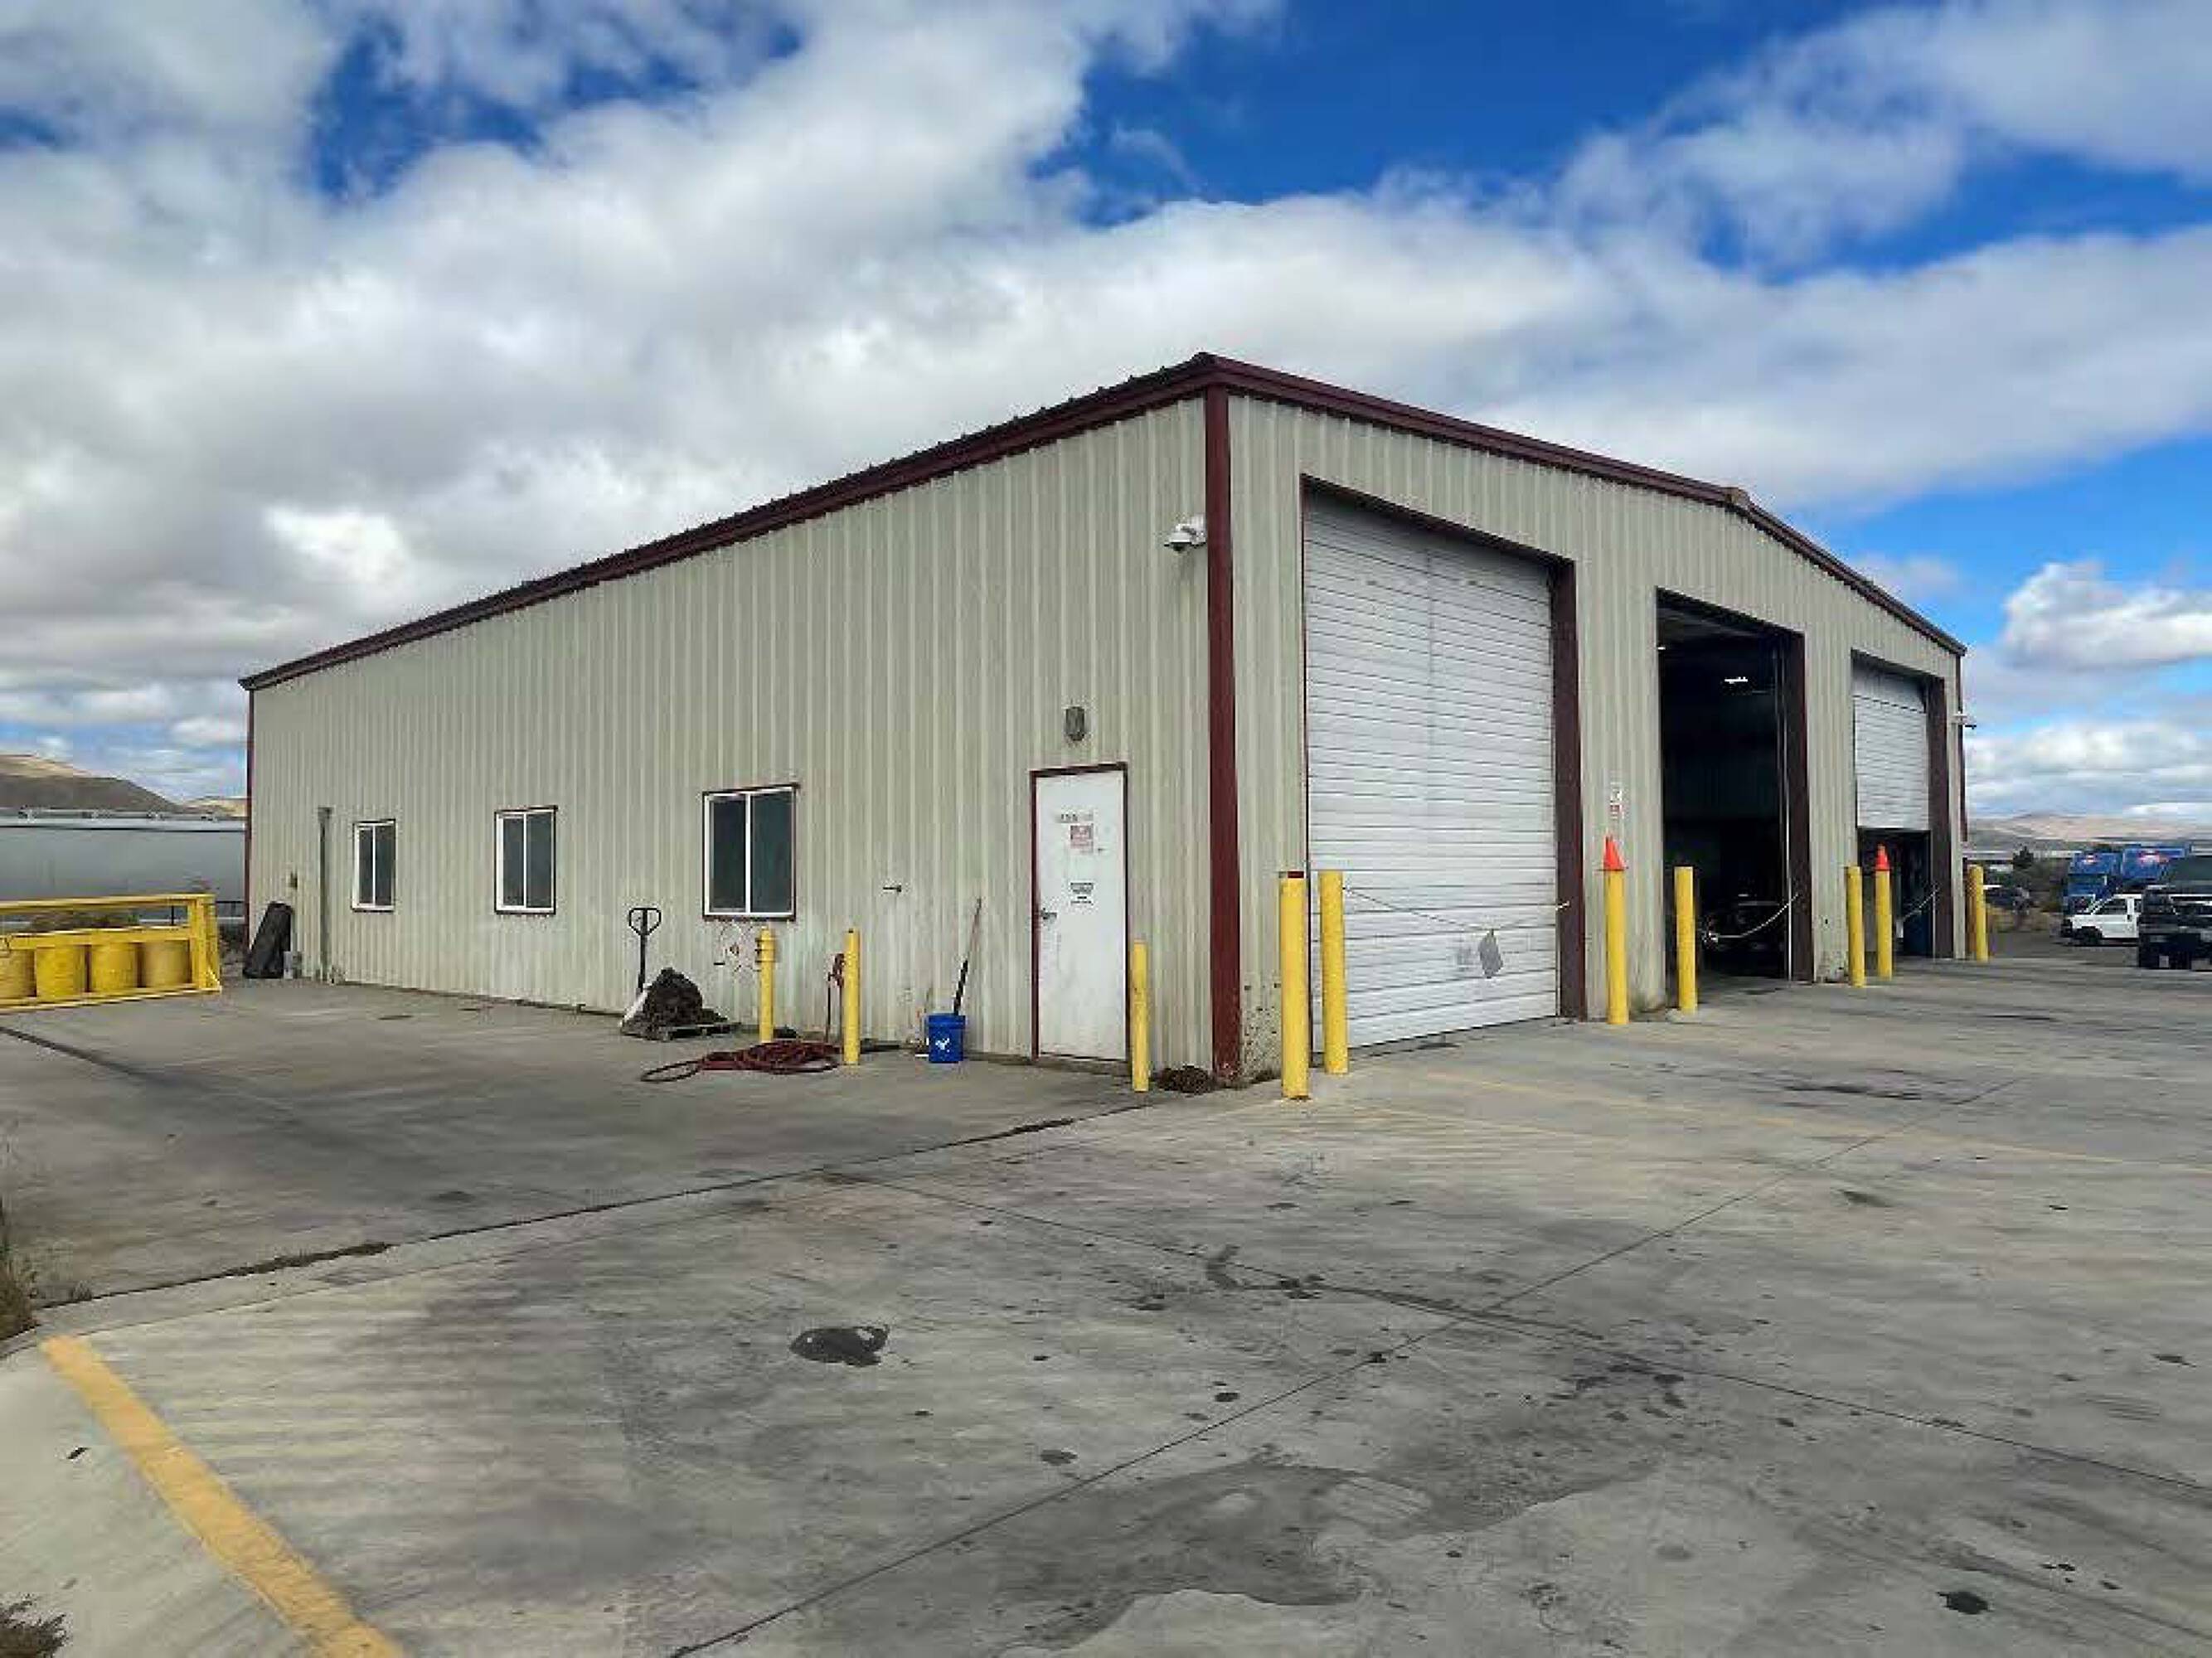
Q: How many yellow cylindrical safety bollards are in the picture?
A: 10